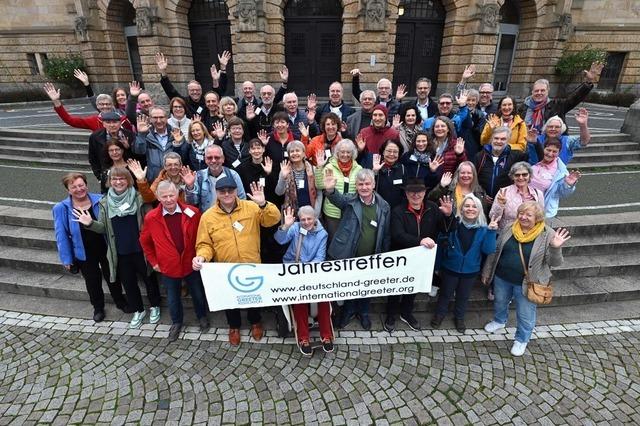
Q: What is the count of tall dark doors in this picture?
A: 3